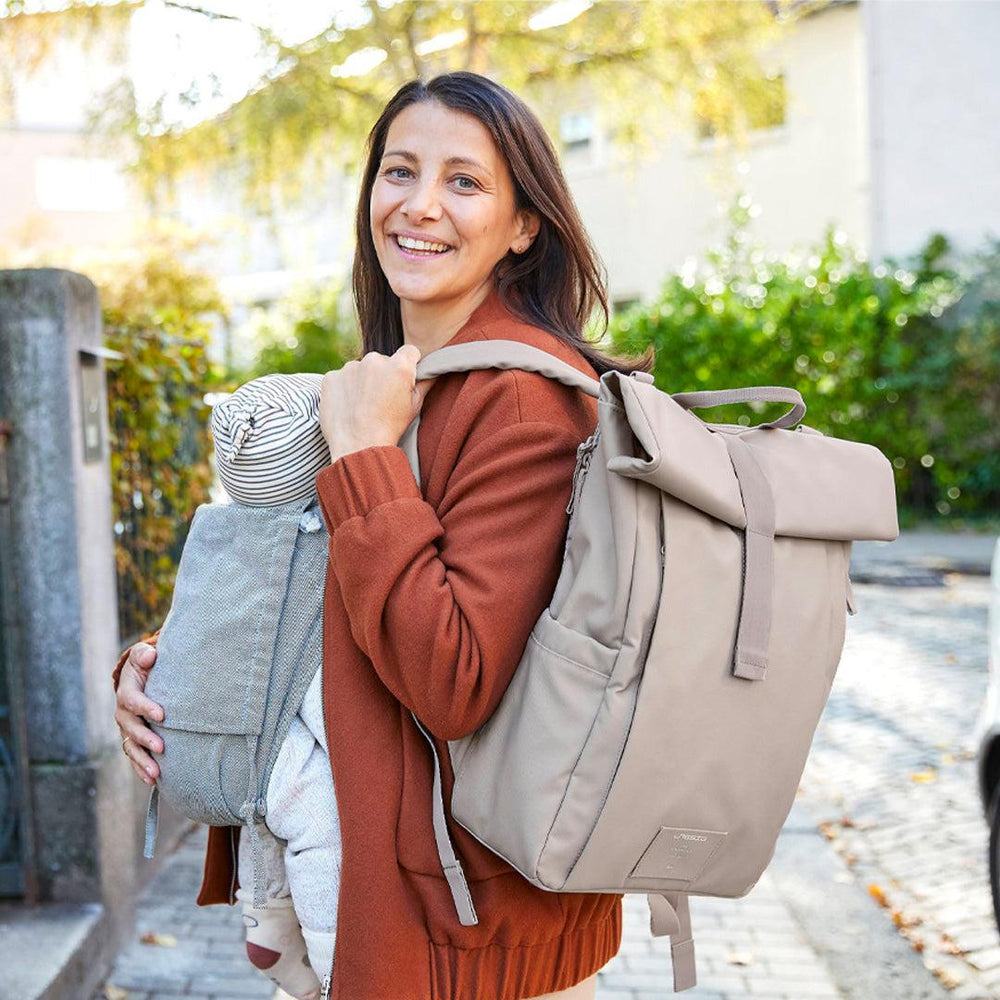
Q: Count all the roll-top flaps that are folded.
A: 1